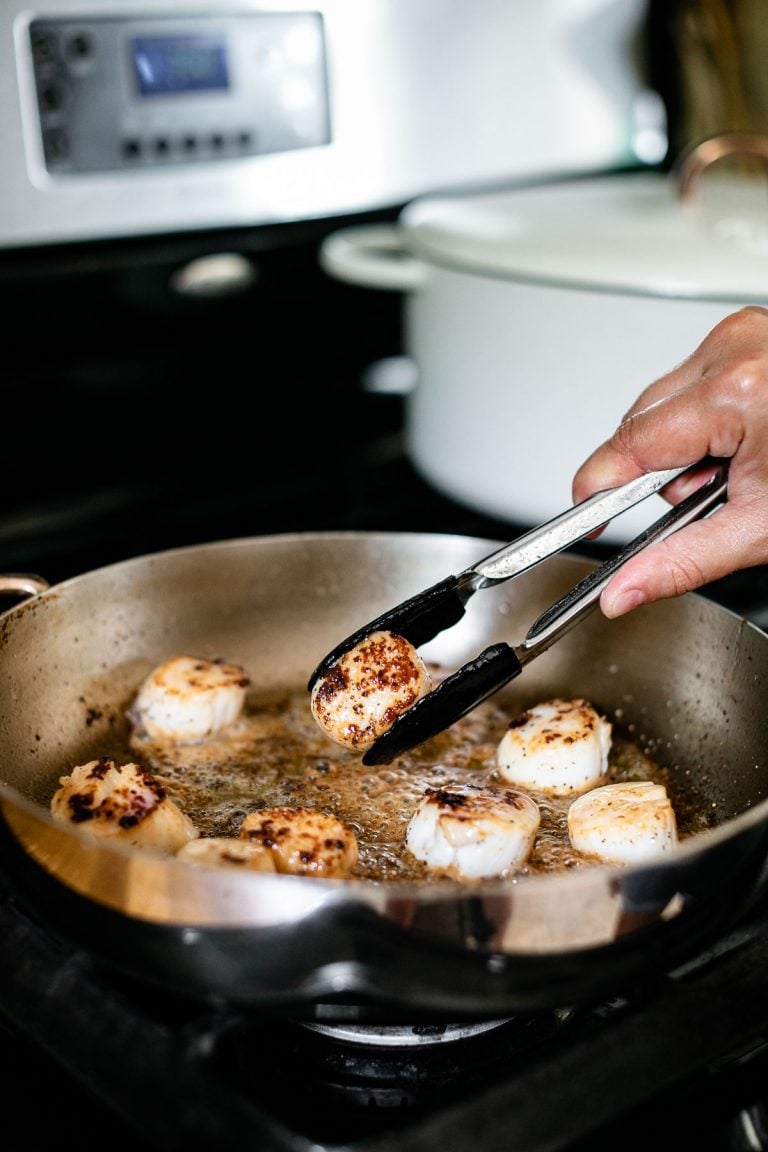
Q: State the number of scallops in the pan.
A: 8